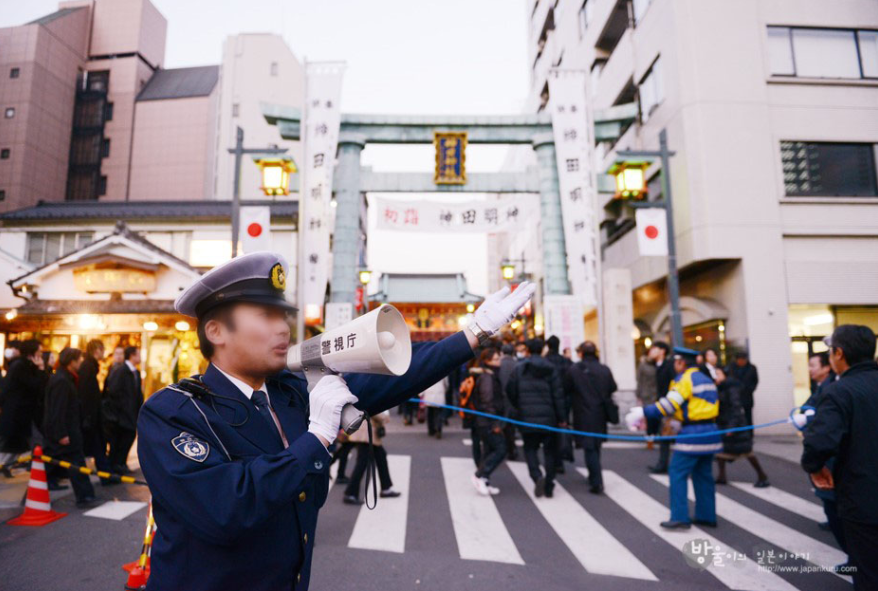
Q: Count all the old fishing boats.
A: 0